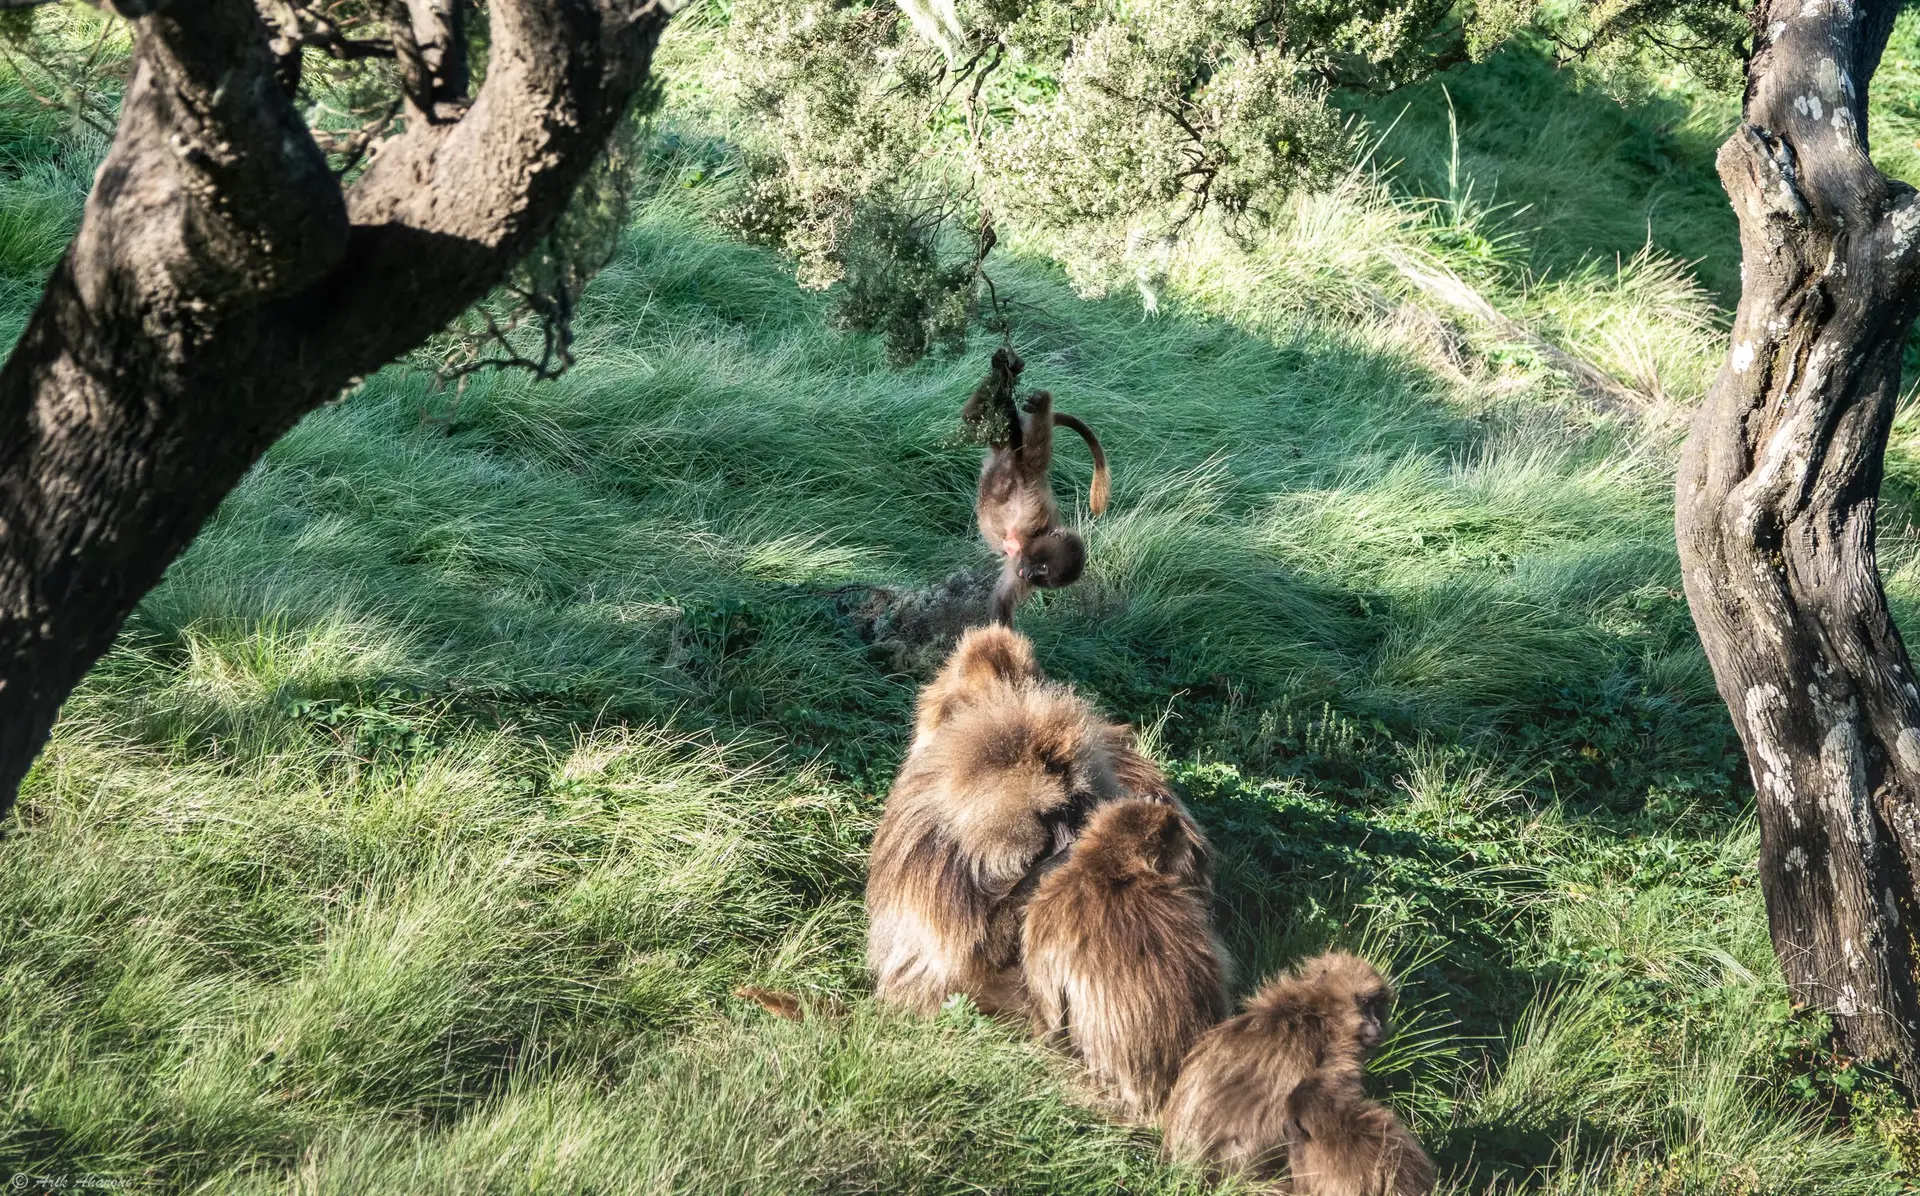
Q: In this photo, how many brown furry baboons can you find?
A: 6